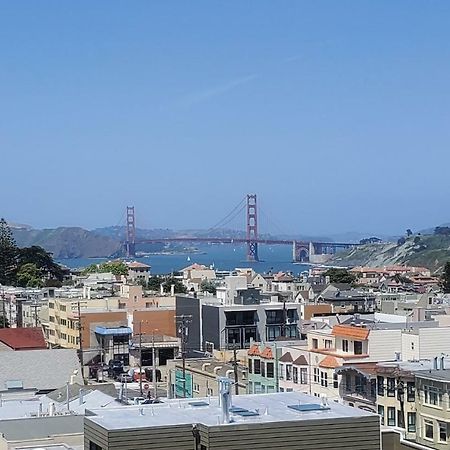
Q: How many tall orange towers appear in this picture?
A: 2